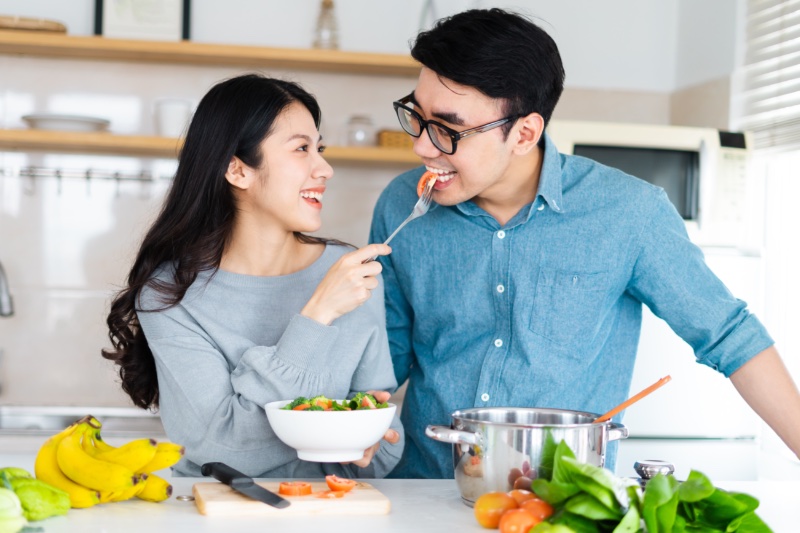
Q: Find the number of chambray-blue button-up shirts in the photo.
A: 1